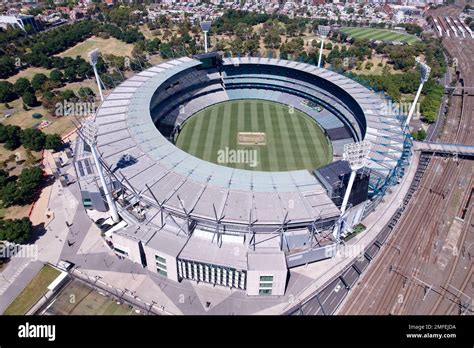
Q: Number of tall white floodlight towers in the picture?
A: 6